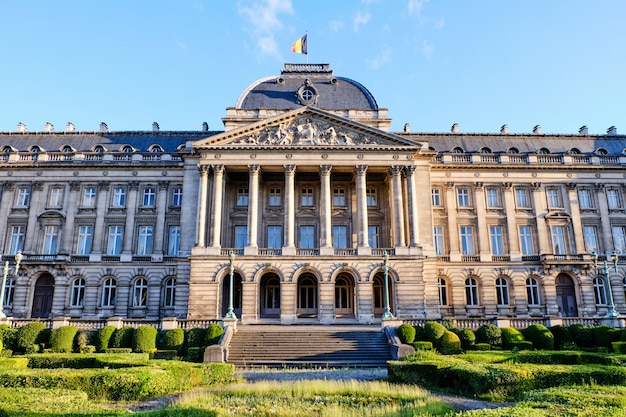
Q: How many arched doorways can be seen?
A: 7